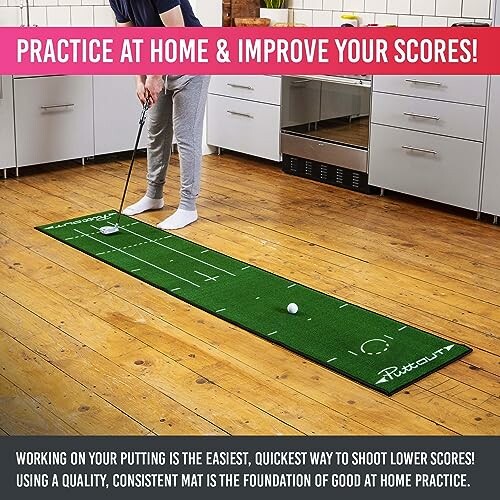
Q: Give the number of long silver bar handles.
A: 6